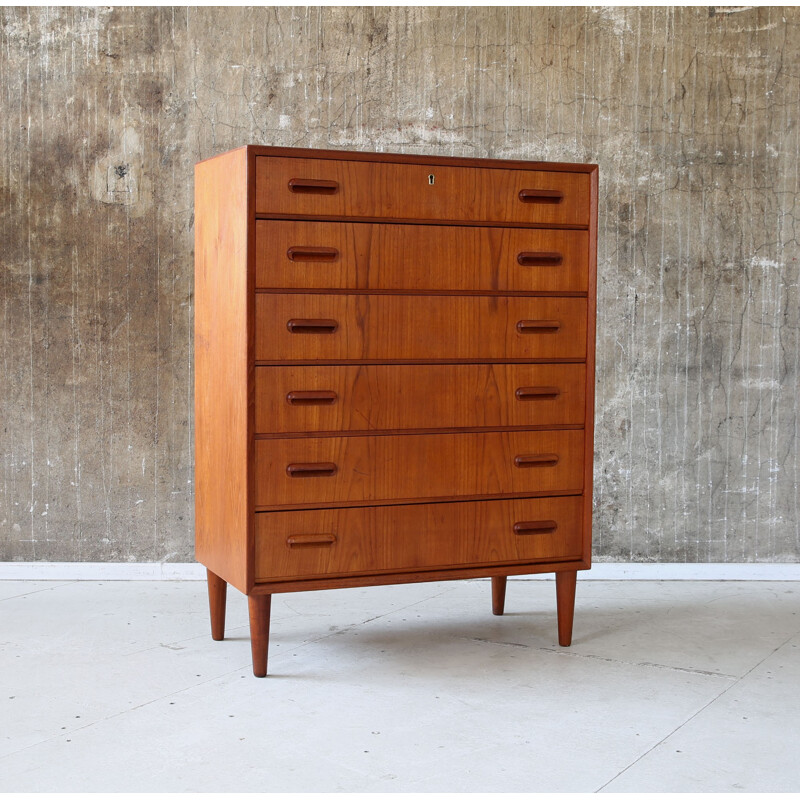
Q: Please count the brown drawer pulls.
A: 12